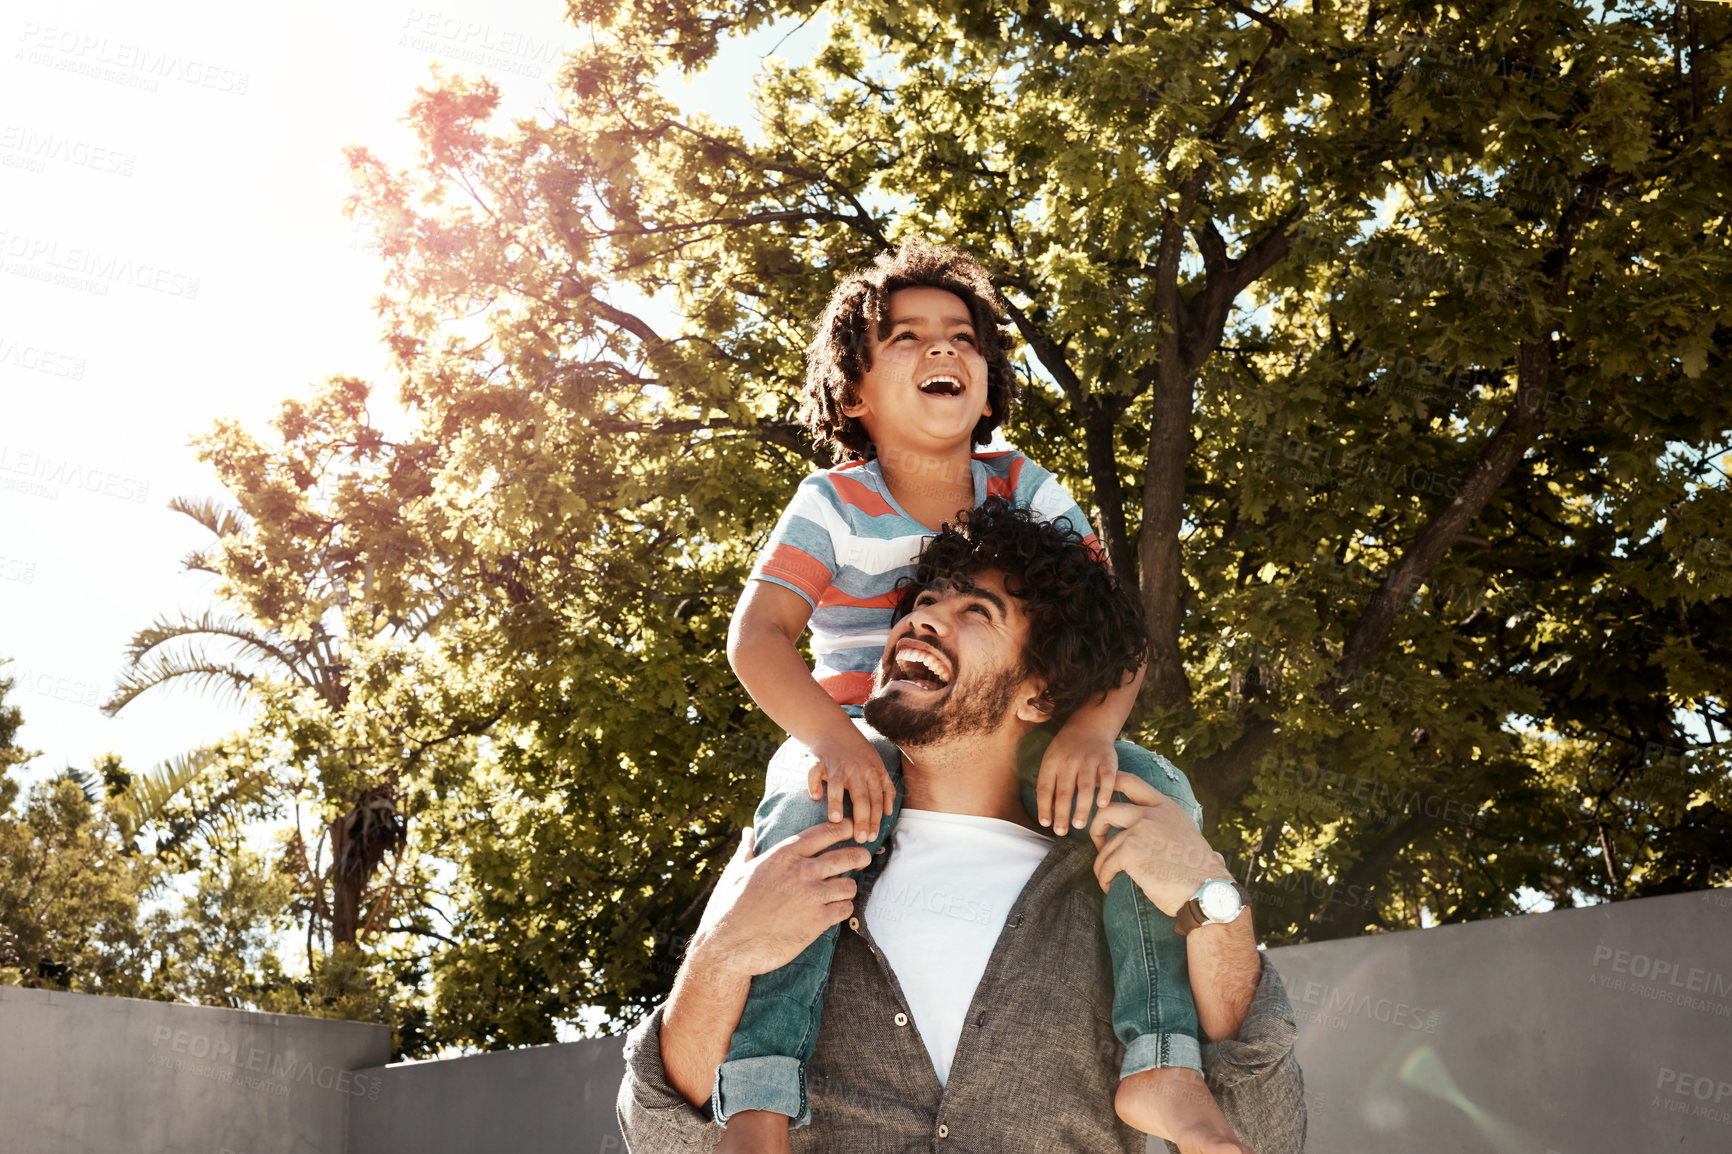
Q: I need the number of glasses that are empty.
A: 0